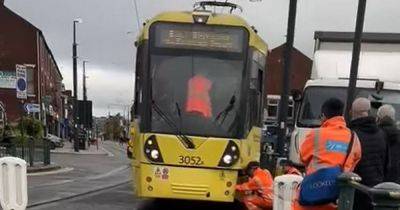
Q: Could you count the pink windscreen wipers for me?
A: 0